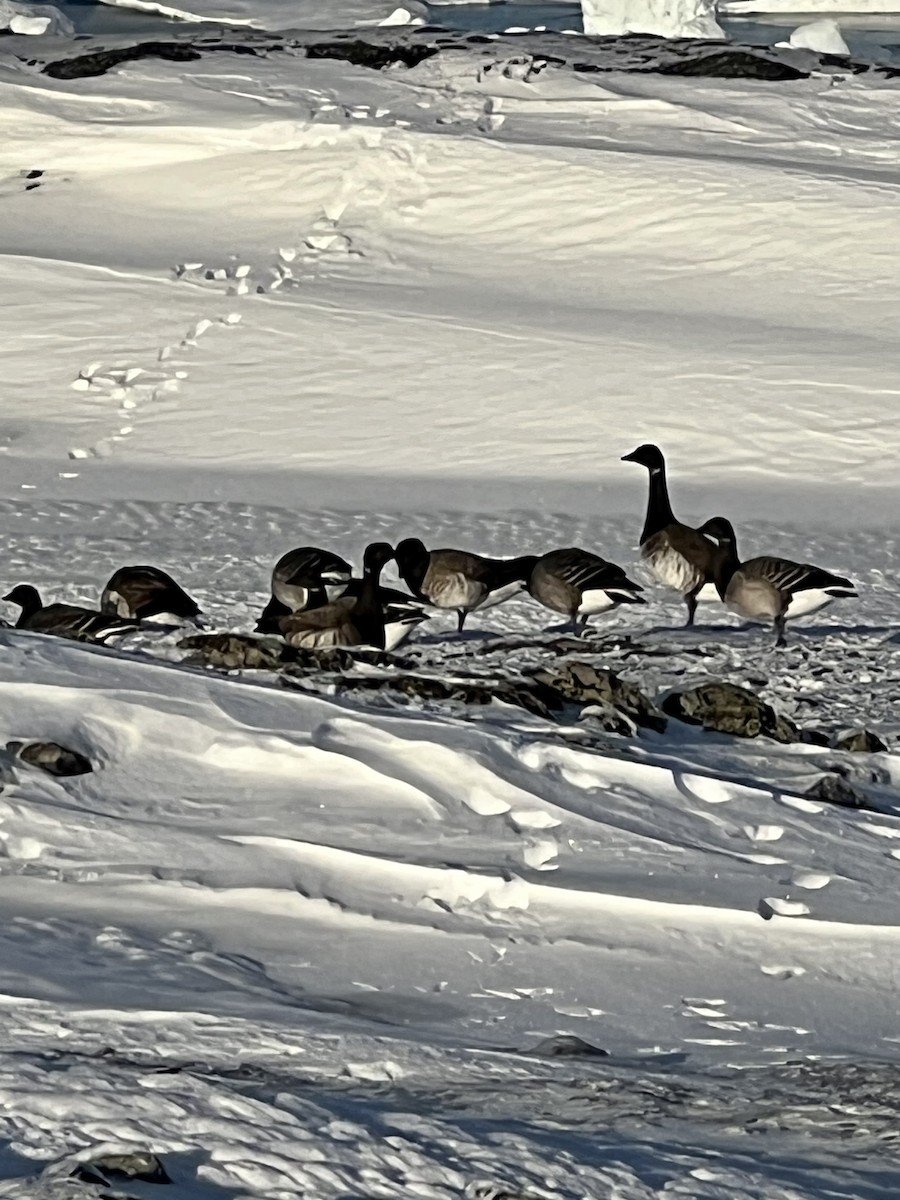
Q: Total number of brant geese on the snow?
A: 9